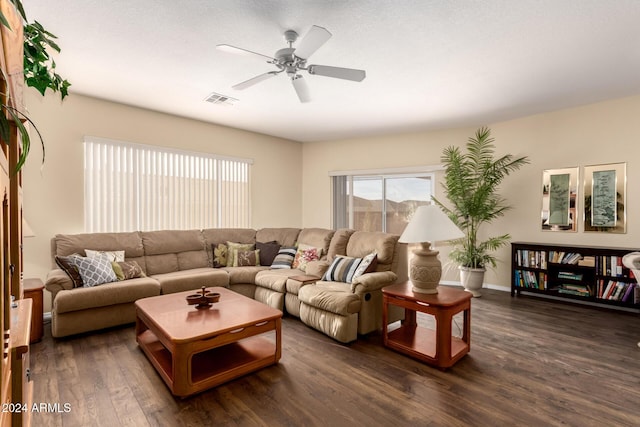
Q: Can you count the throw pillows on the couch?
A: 12